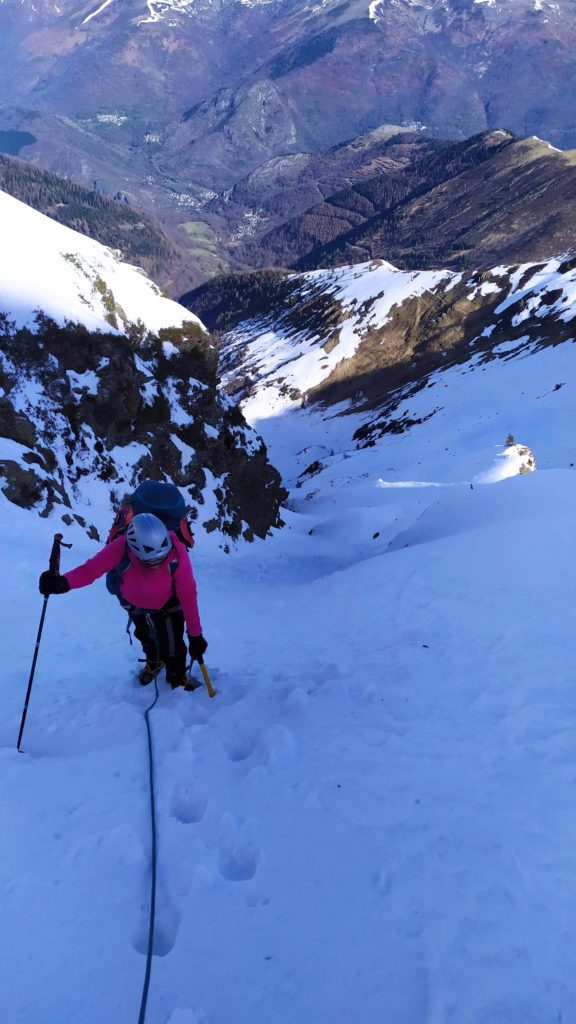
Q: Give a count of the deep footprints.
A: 4